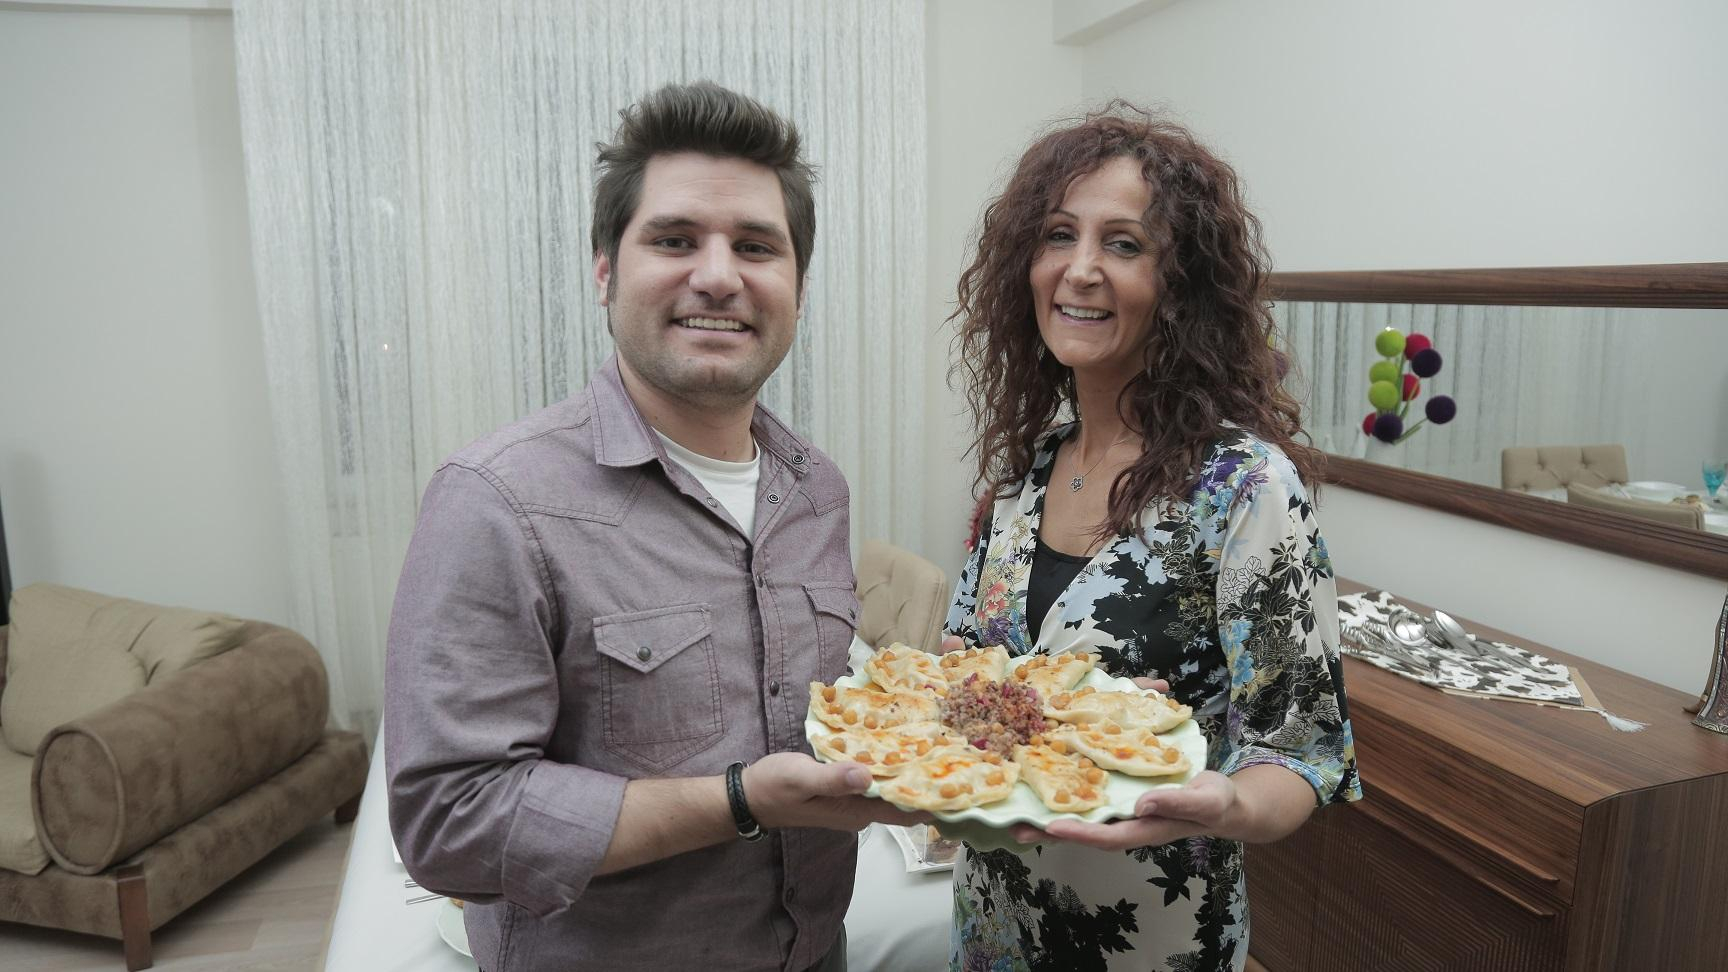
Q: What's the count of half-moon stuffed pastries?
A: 9